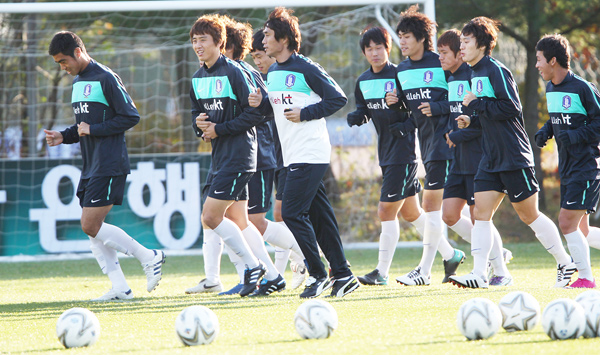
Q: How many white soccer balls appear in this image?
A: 7